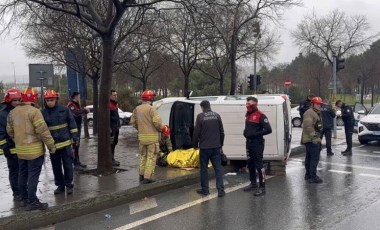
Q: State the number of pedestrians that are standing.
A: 12